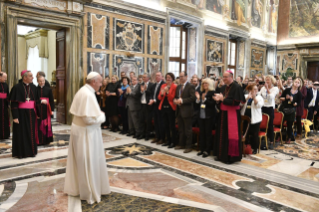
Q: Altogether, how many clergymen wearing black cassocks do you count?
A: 4